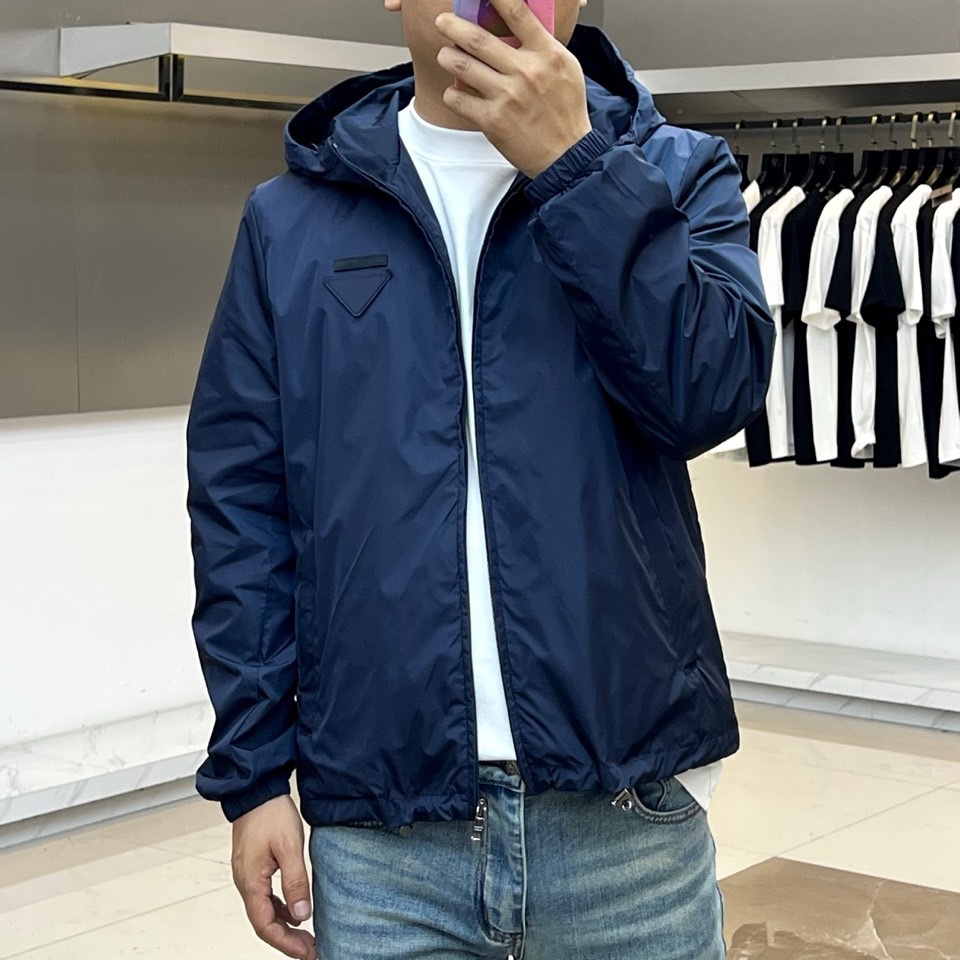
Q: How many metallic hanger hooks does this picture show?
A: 10